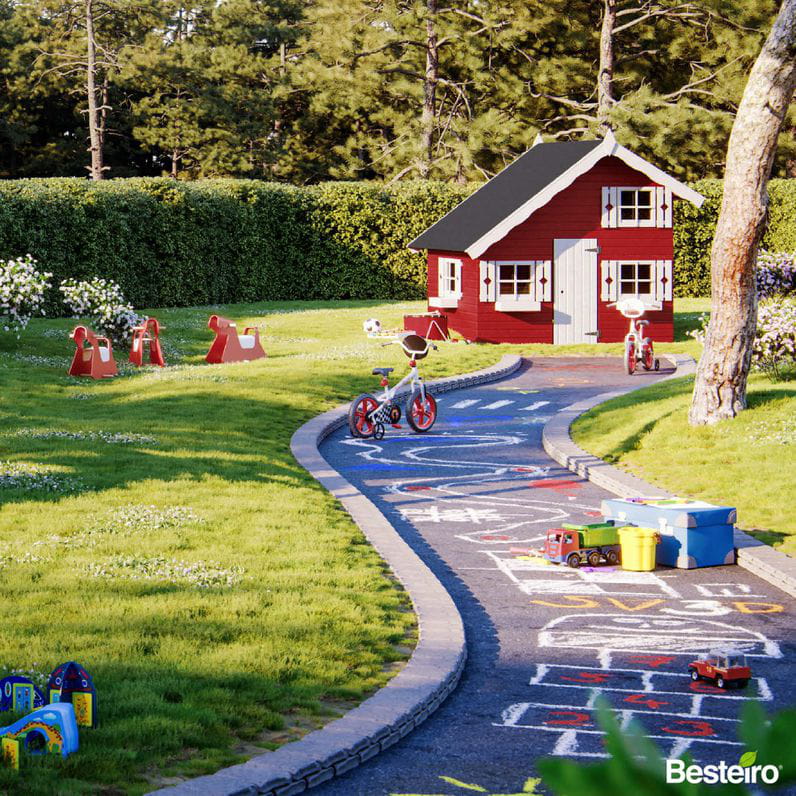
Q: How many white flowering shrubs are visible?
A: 4